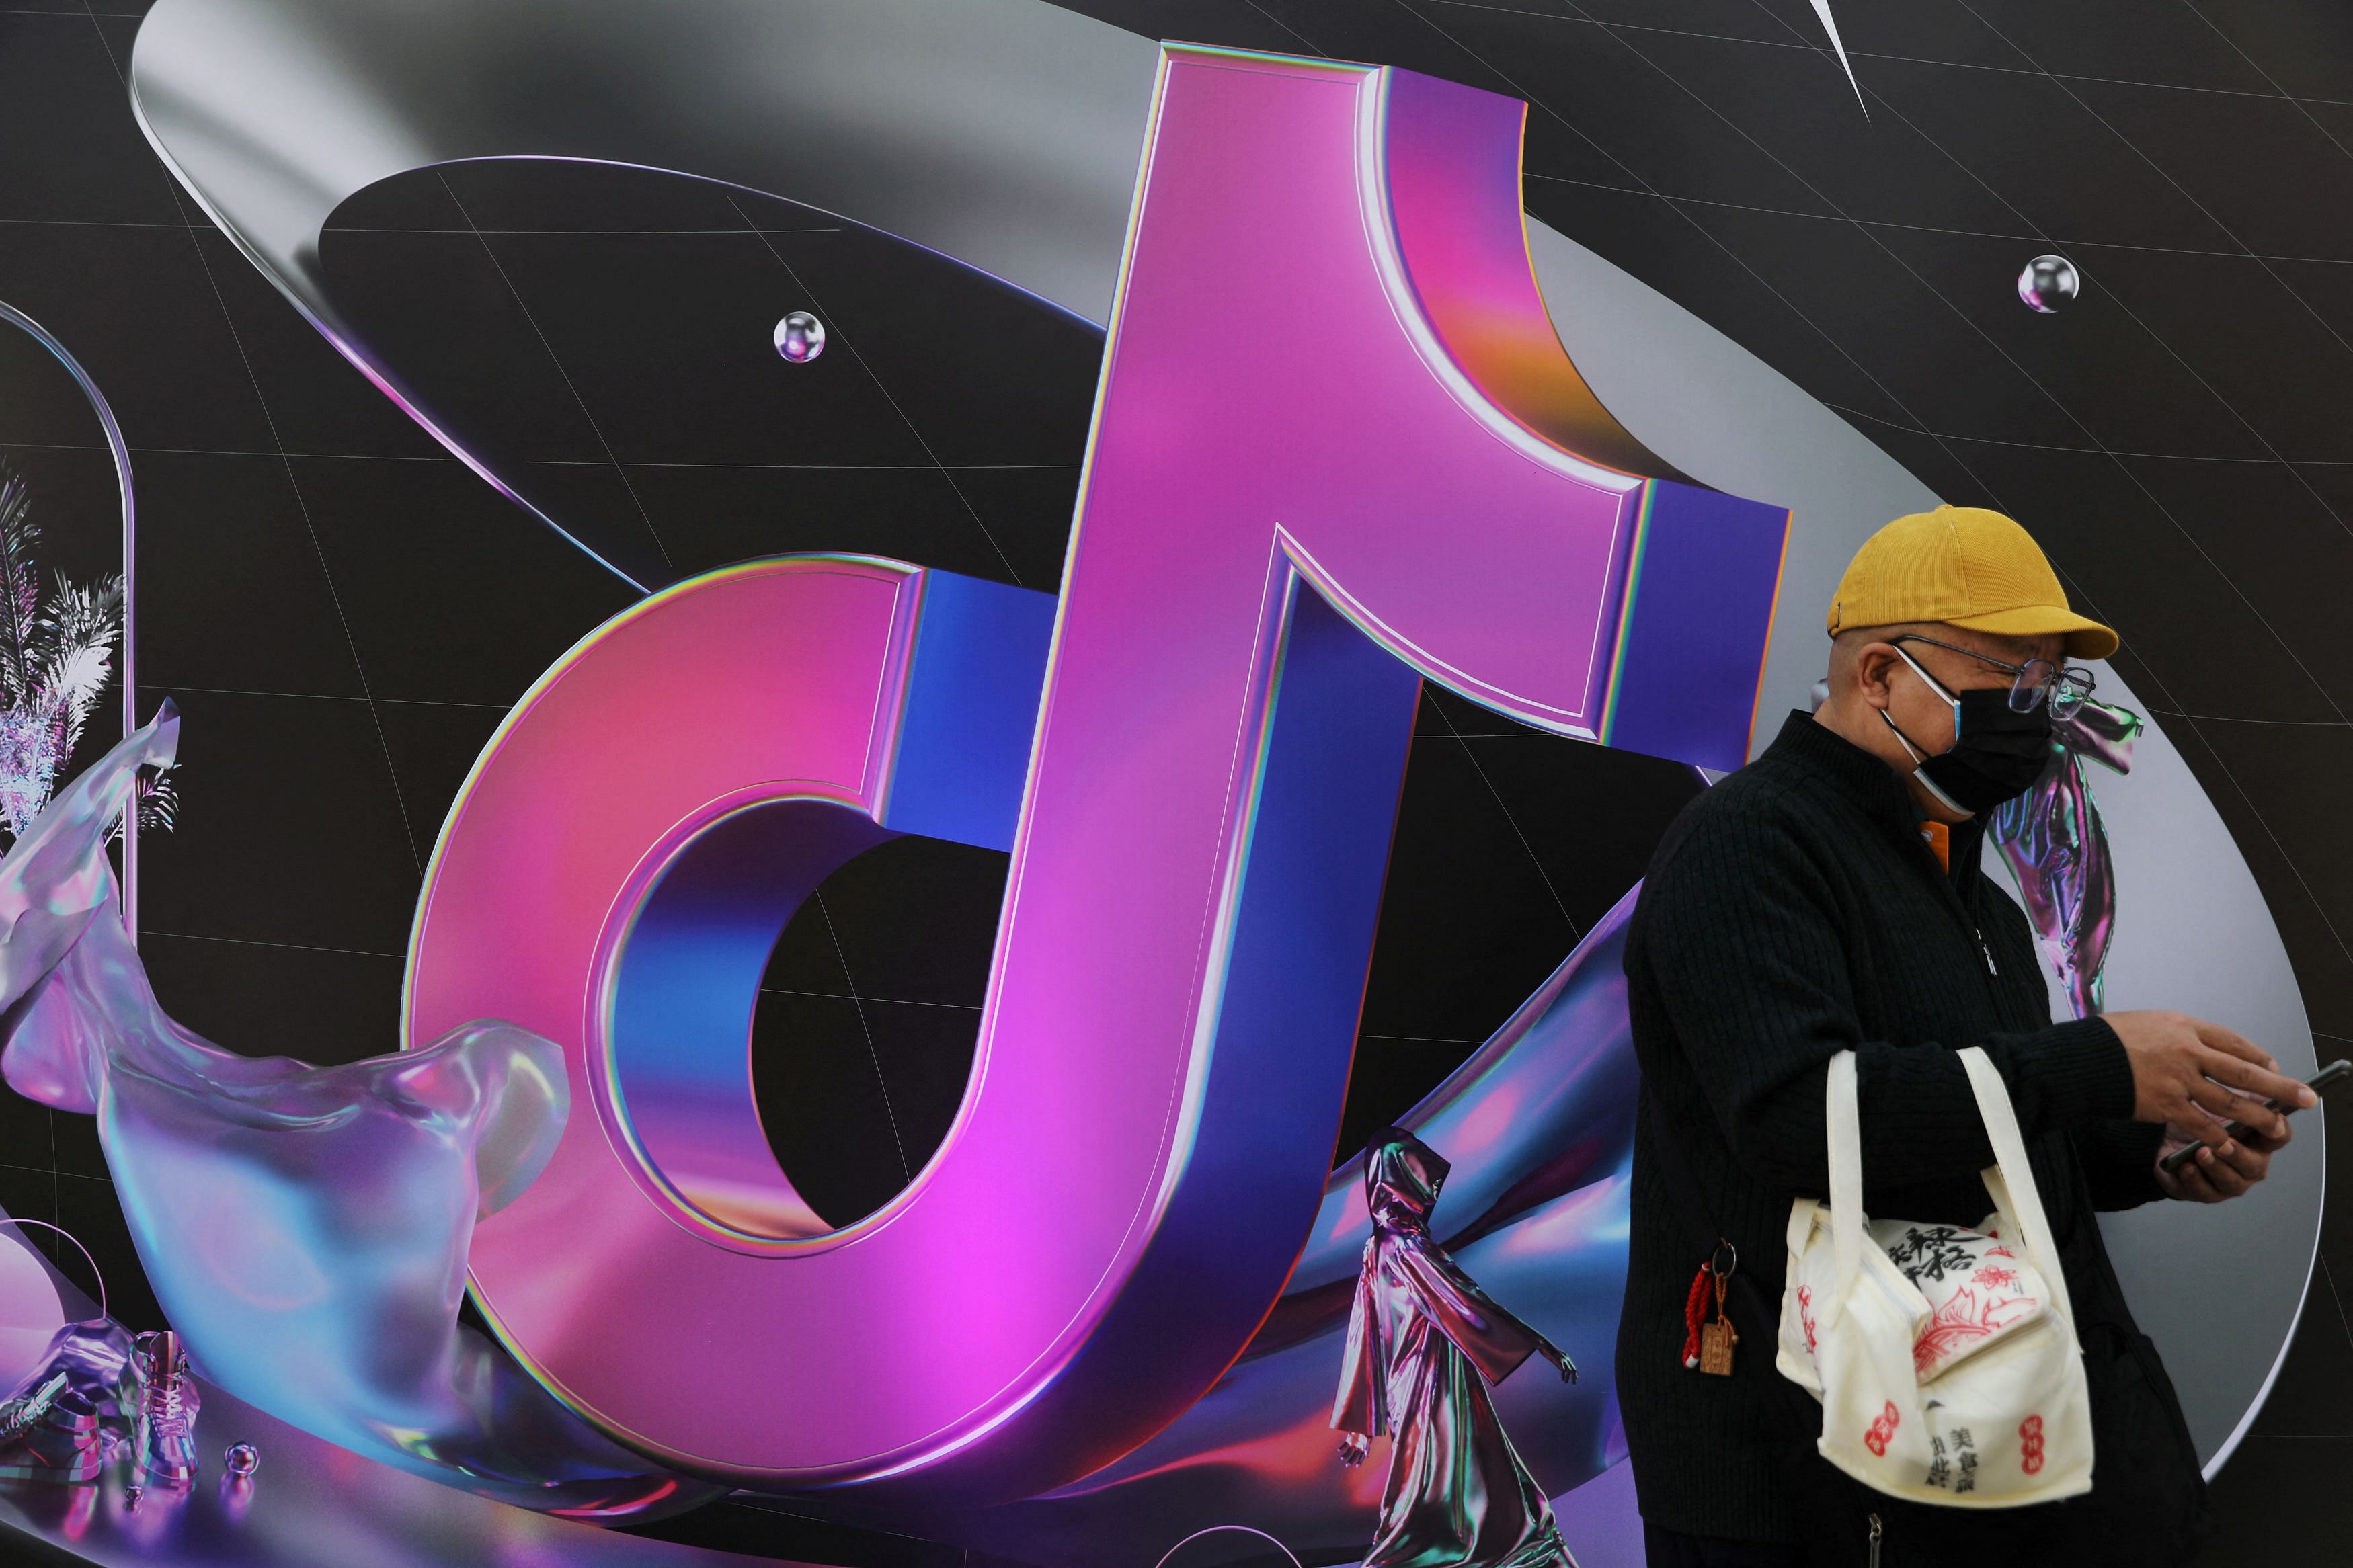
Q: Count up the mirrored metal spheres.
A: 4